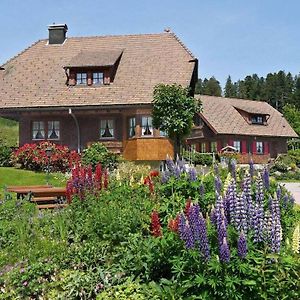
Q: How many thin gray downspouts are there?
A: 1